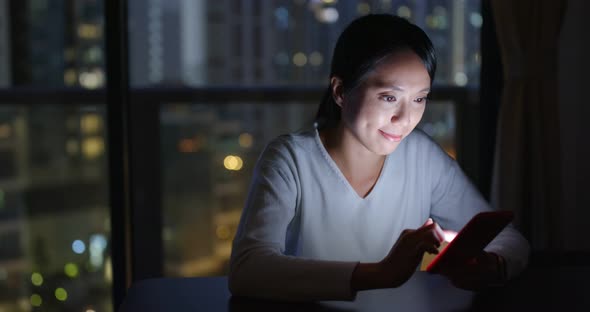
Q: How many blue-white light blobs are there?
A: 2